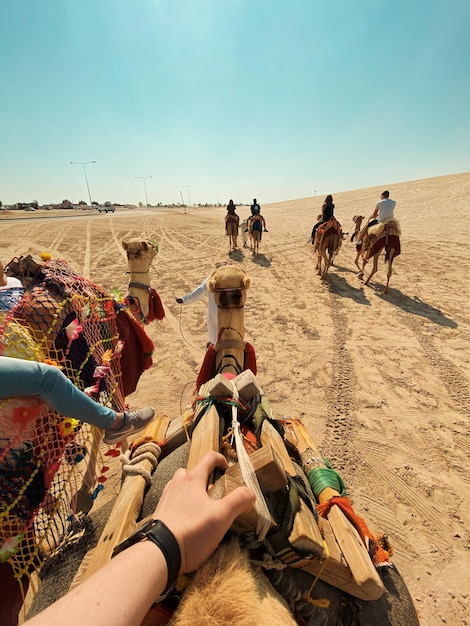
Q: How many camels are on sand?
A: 6